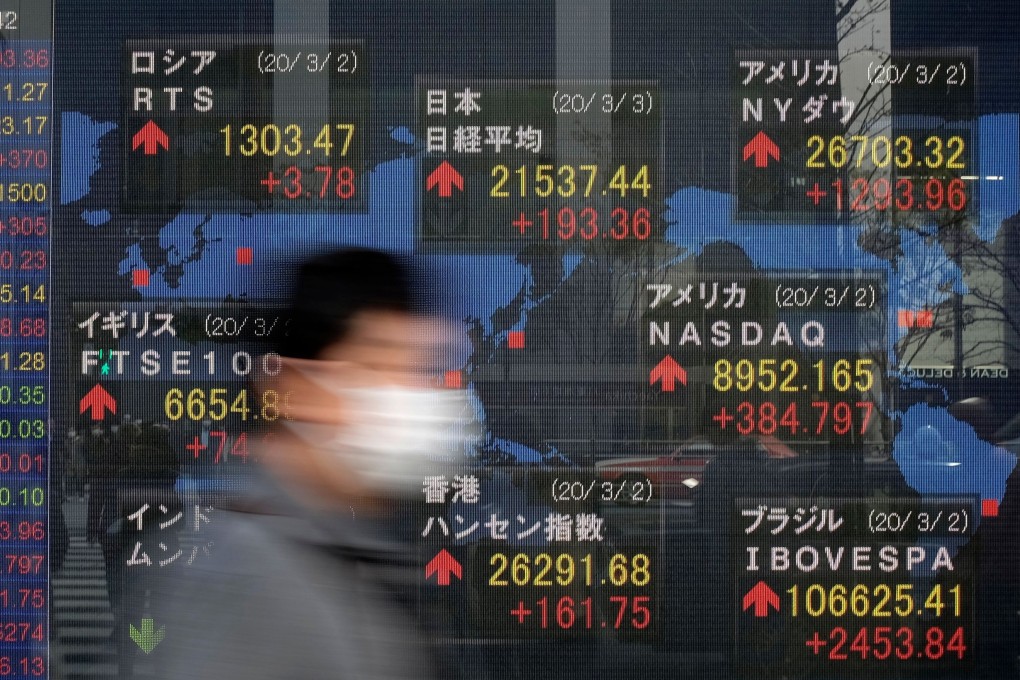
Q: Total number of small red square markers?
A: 7